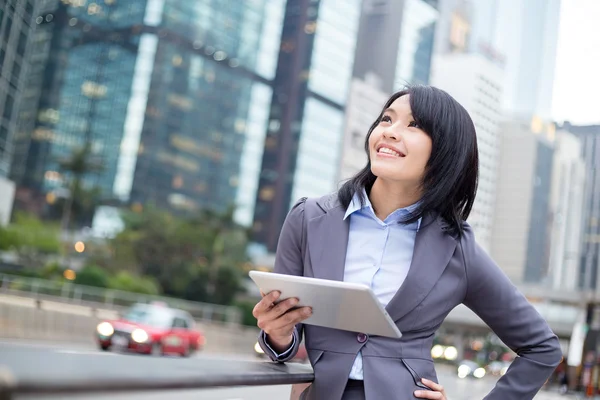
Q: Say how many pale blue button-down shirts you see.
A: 1